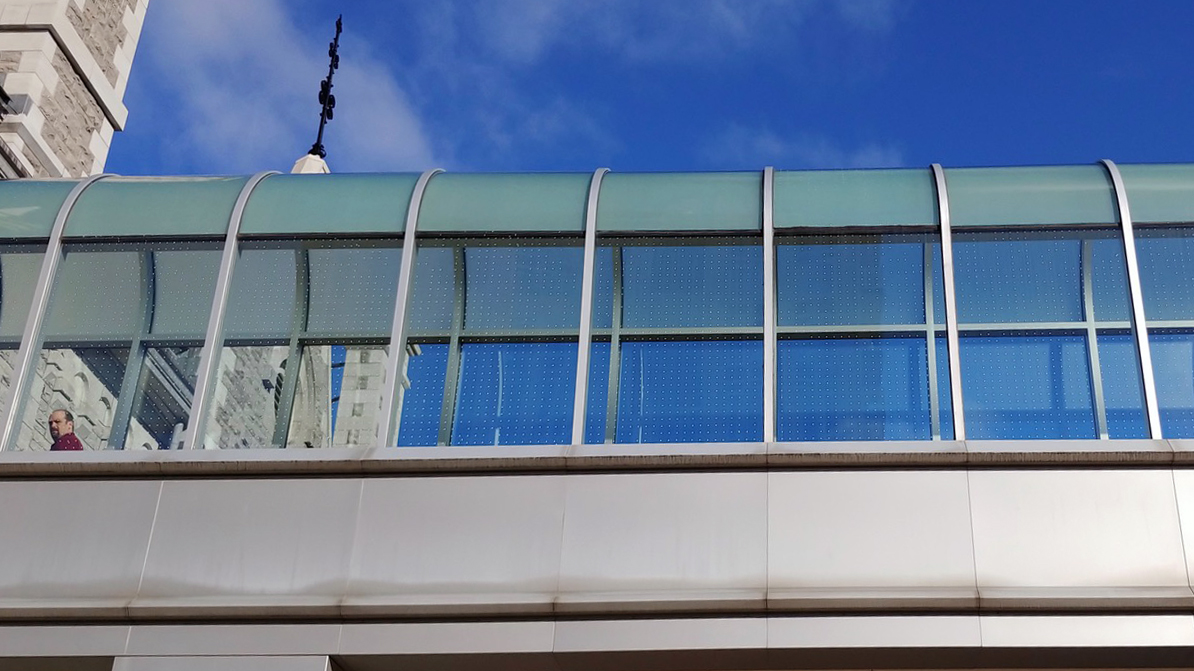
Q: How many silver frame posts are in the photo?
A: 7